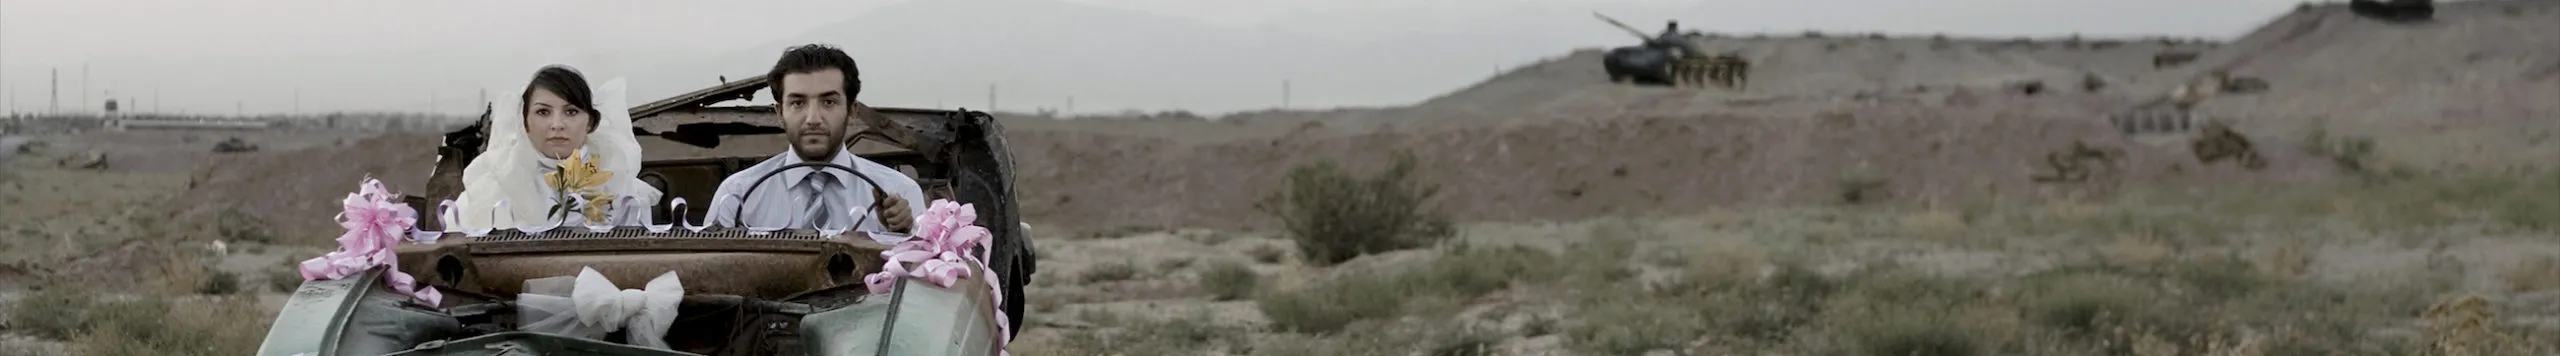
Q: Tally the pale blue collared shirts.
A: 1